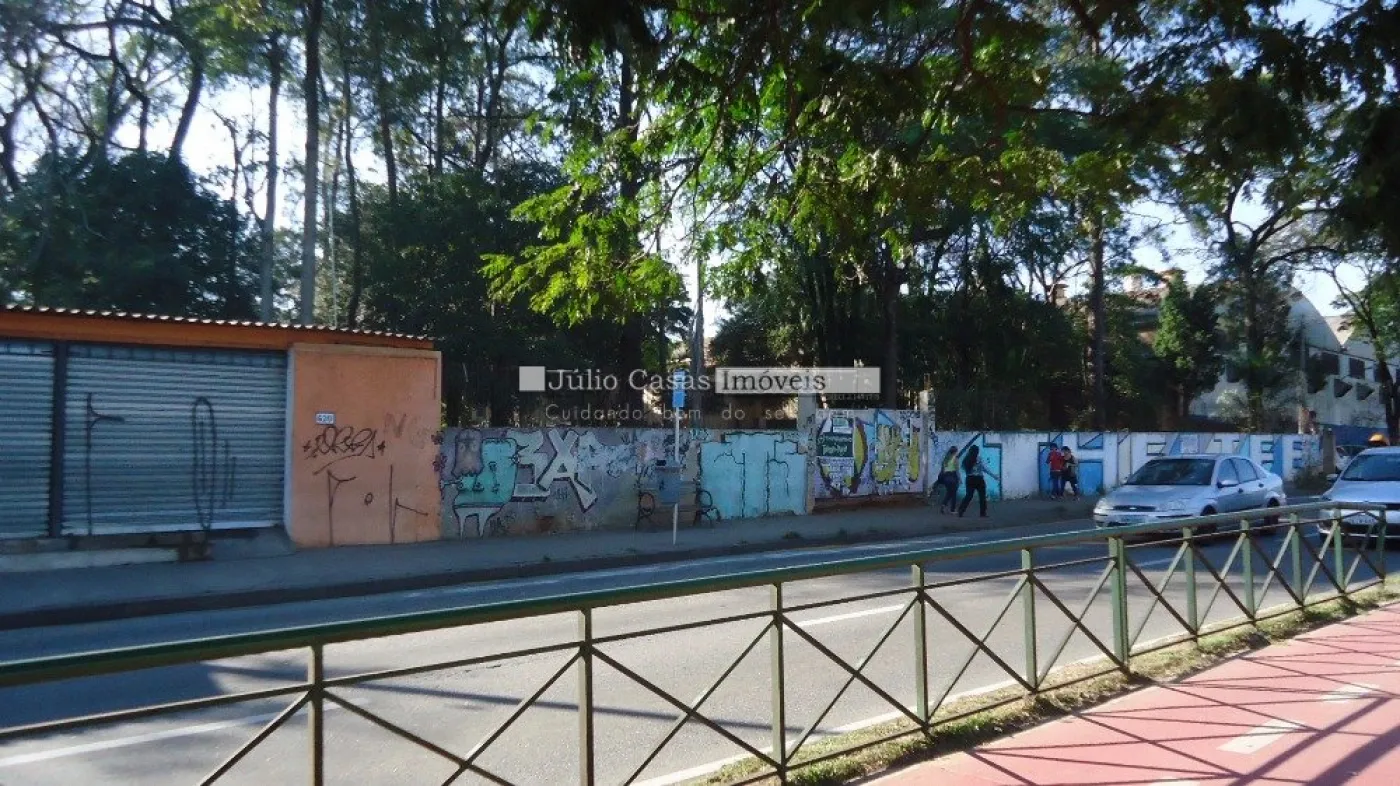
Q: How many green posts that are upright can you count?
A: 11